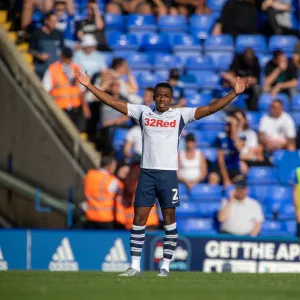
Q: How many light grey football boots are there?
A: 2